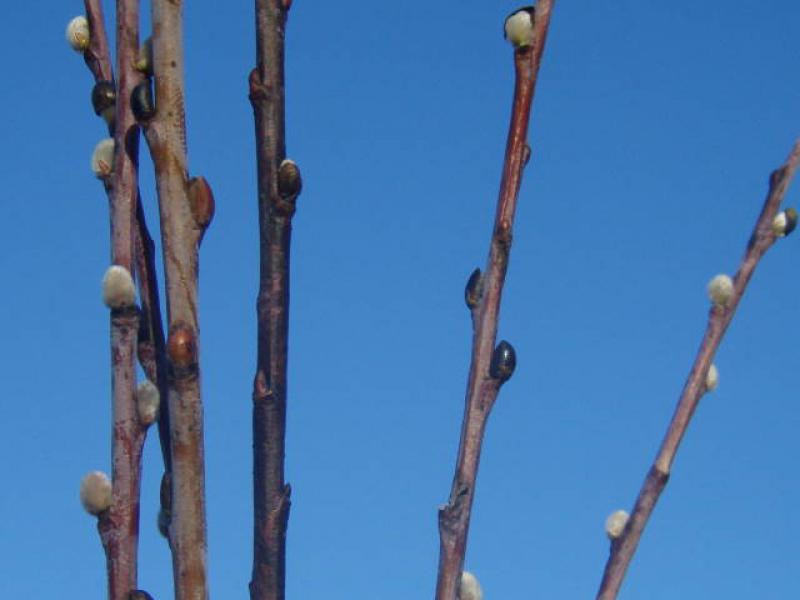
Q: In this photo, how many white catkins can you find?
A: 11